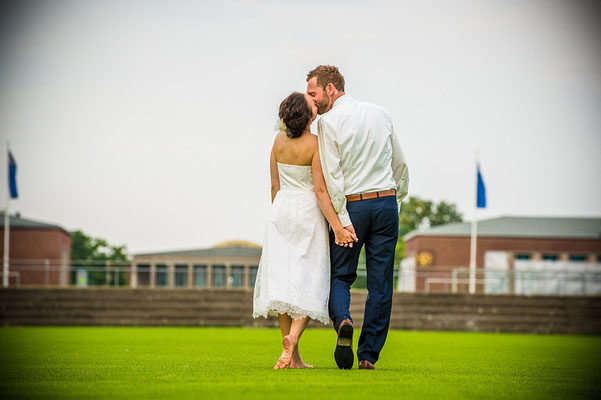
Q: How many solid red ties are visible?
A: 0